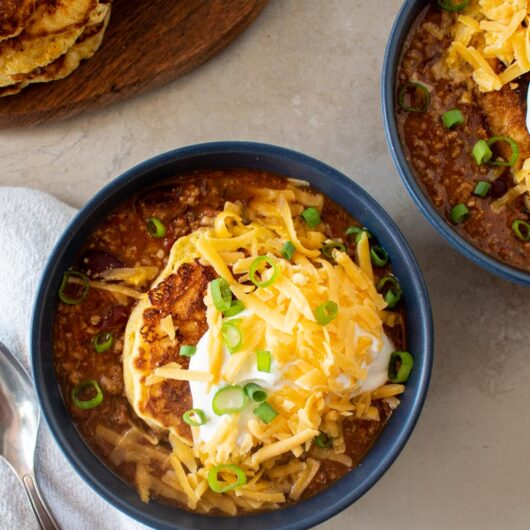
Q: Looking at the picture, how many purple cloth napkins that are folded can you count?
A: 0